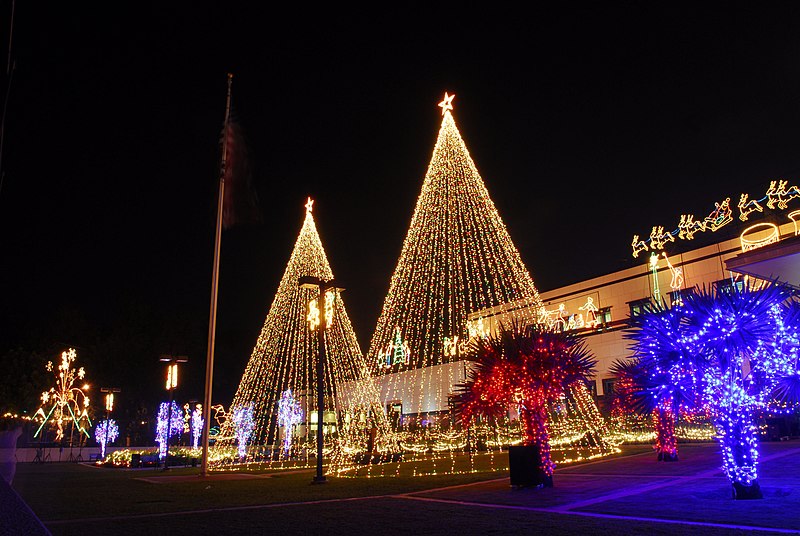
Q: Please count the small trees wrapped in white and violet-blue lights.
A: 5